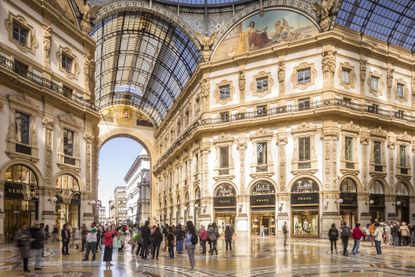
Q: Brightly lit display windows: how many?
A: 3